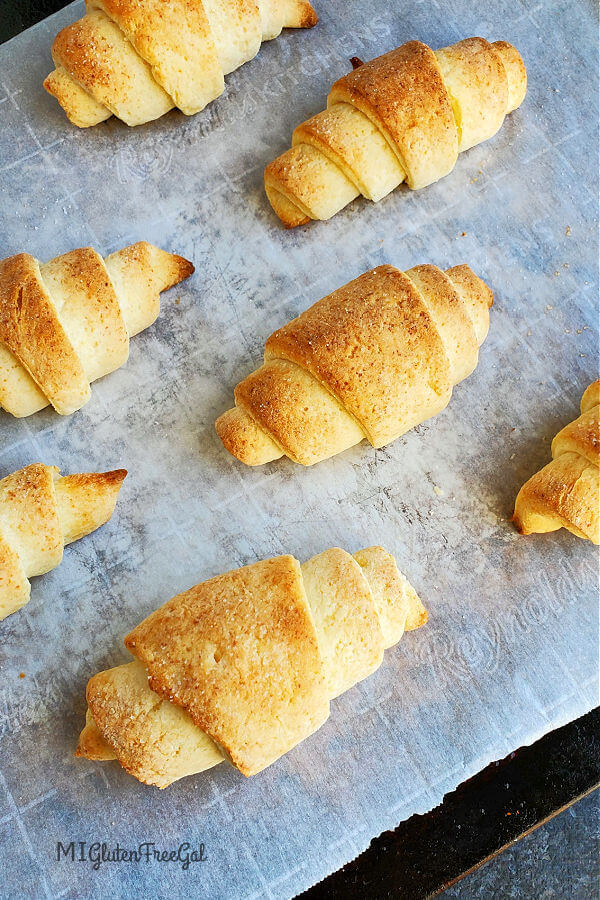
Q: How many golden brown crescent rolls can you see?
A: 7